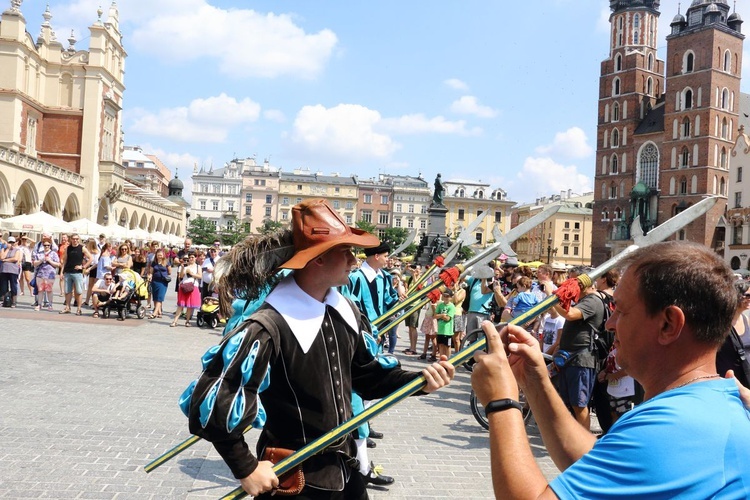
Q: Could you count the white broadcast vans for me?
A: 0